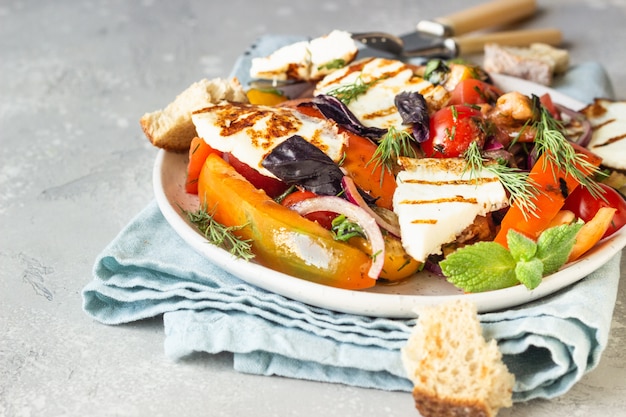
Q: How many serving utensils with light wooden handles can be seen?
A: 2